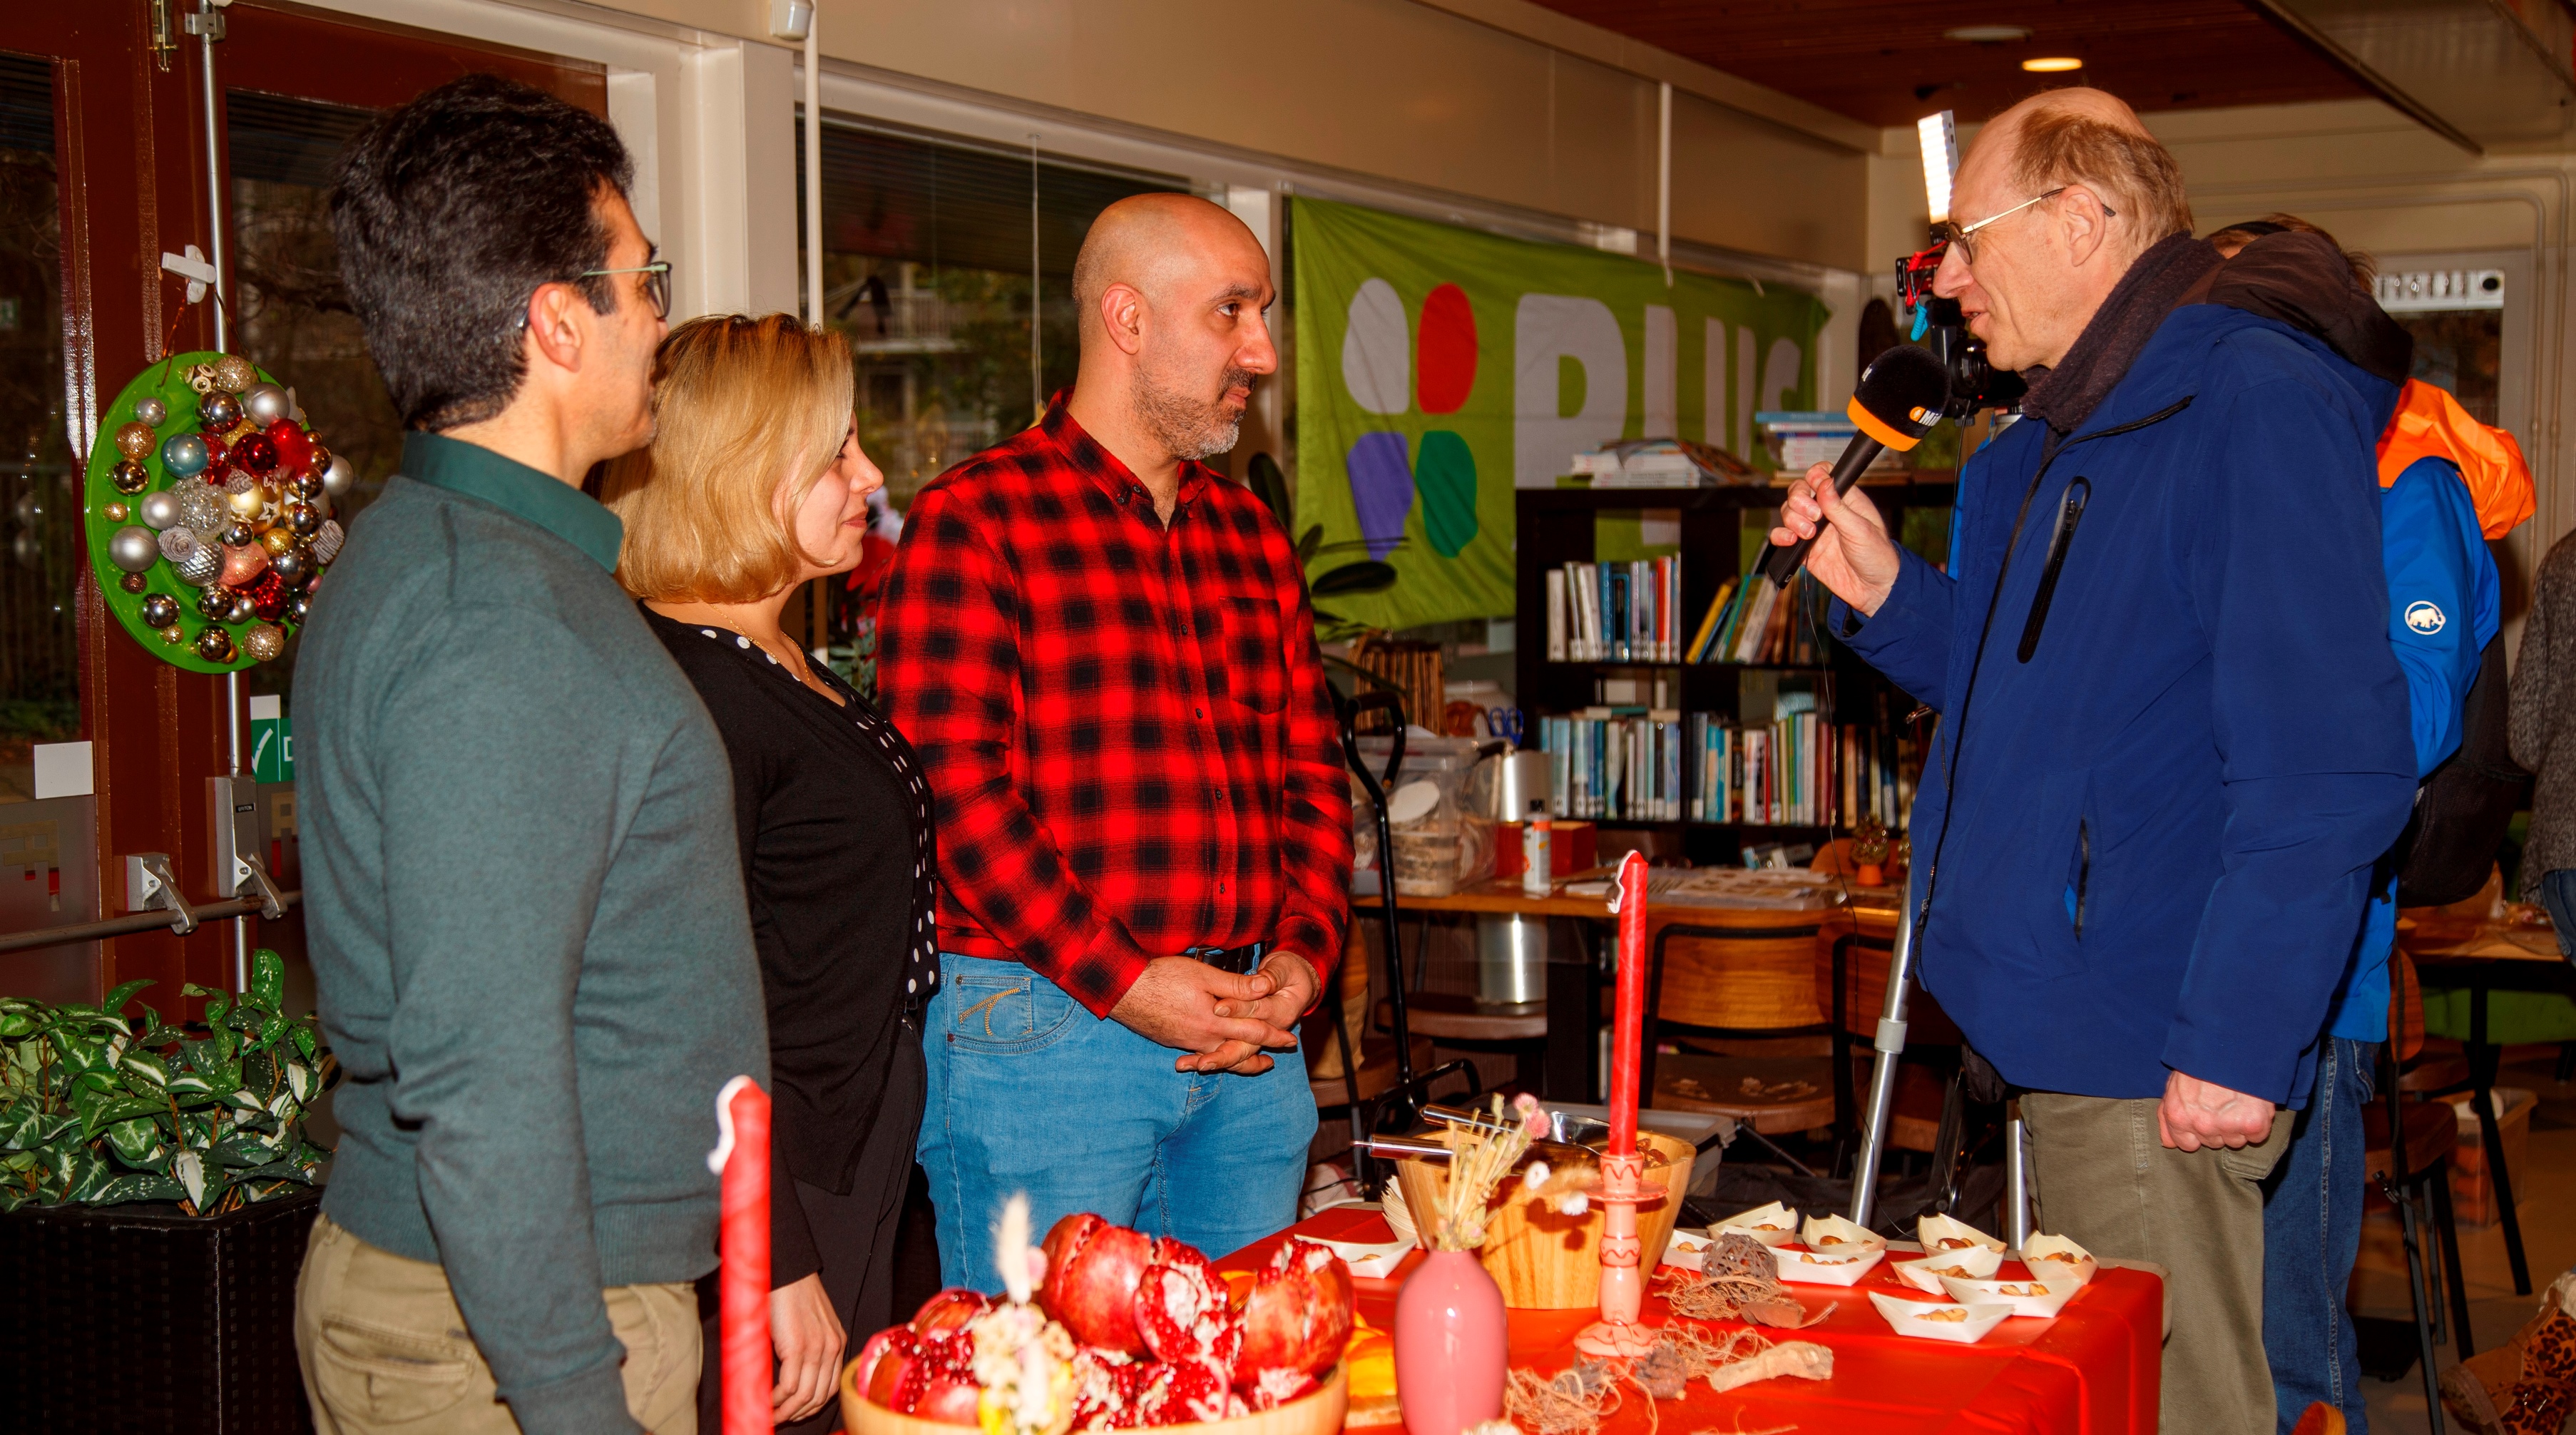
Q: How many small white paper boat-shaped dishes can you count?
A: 10